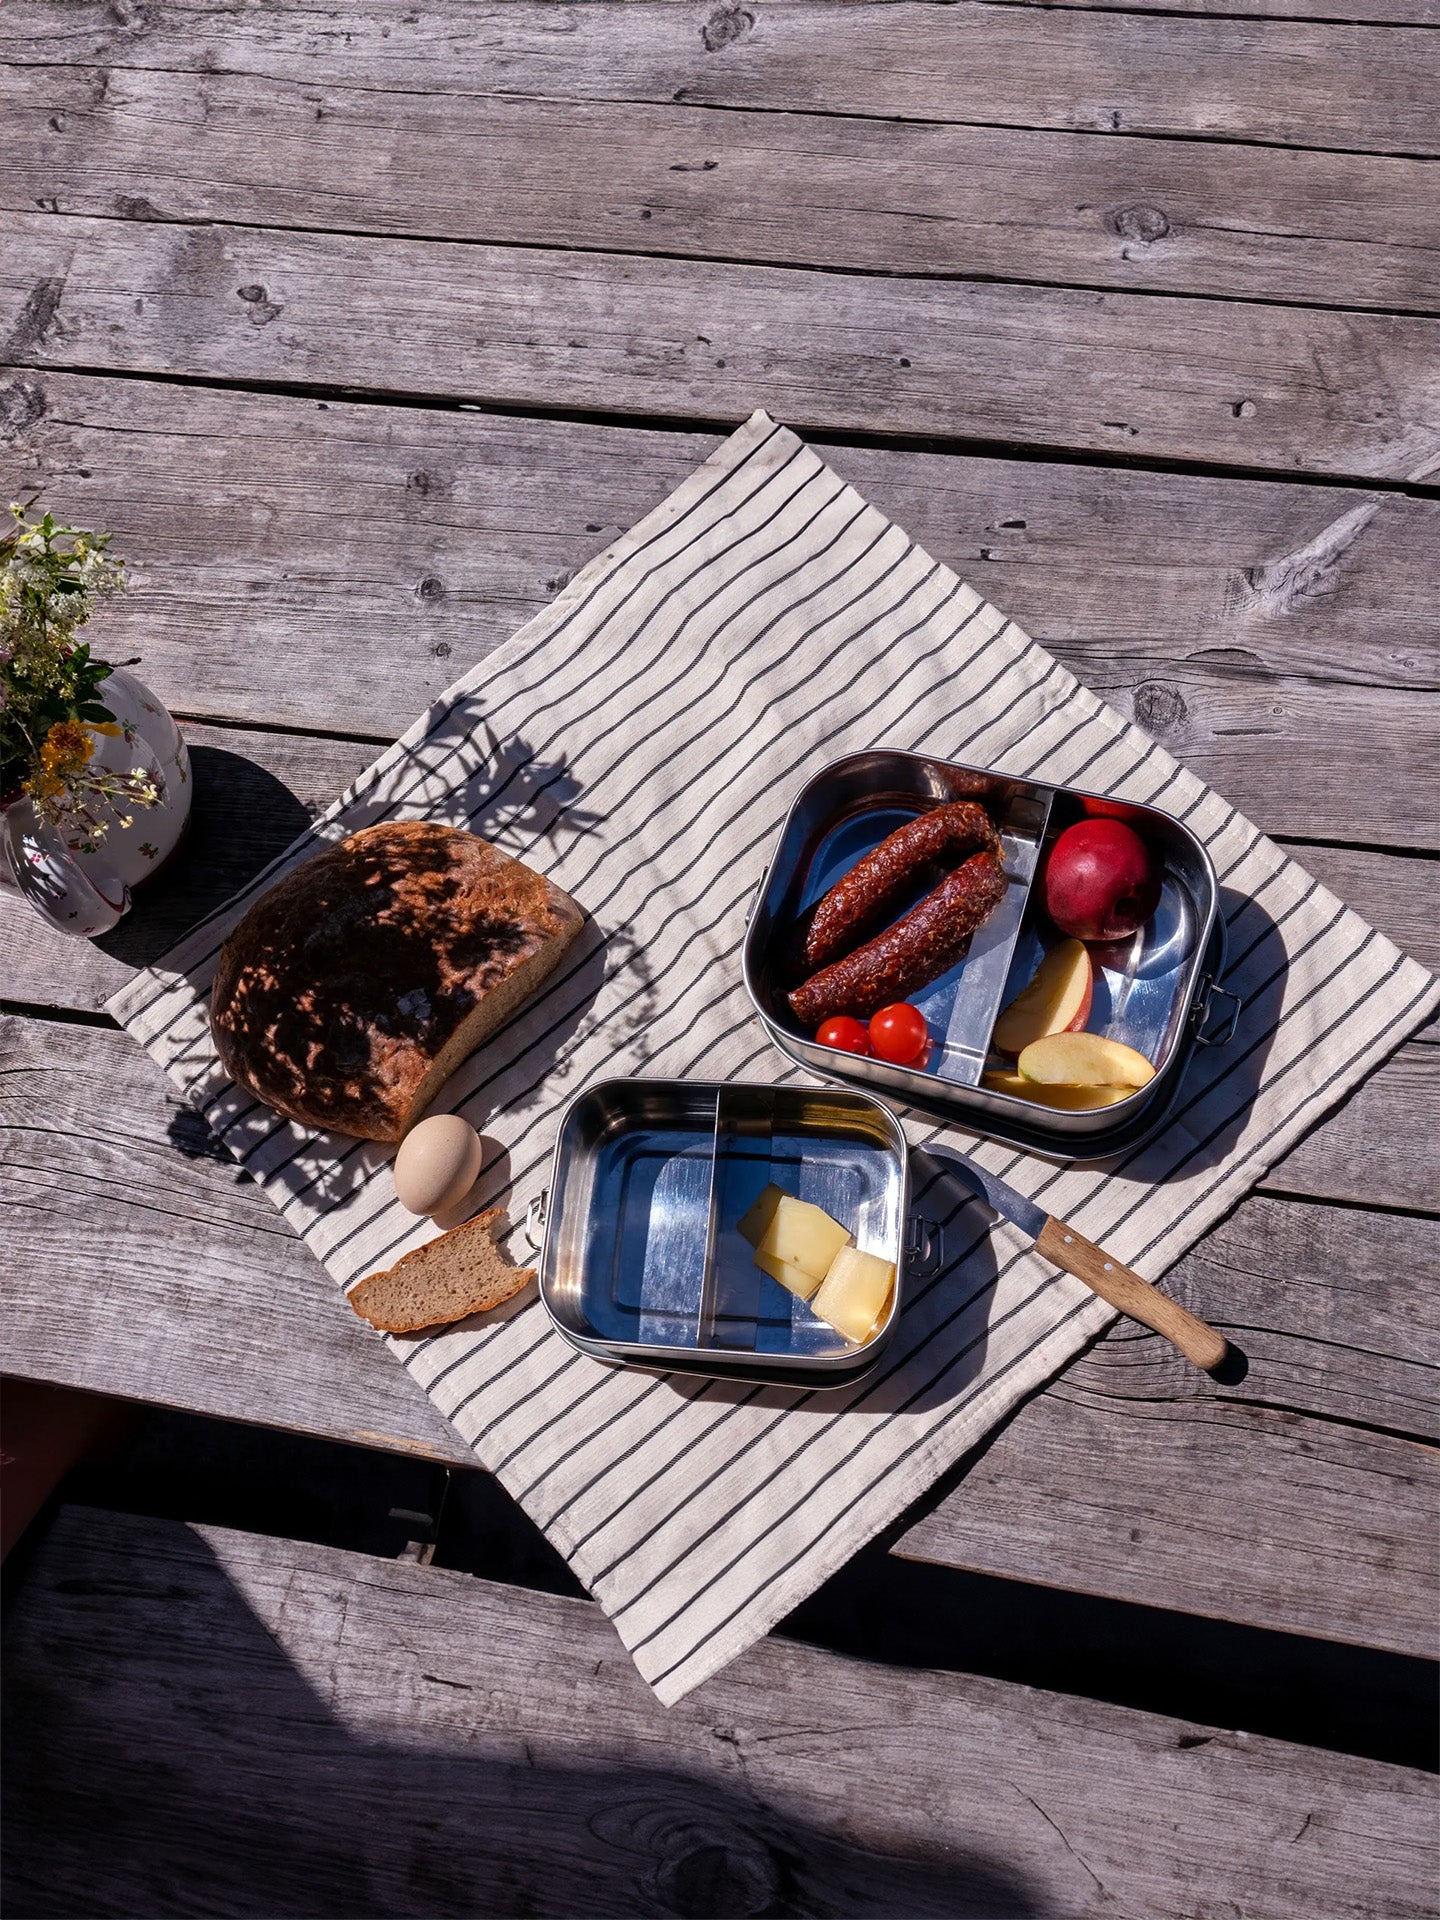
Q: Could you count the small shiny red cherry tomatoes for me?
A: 2